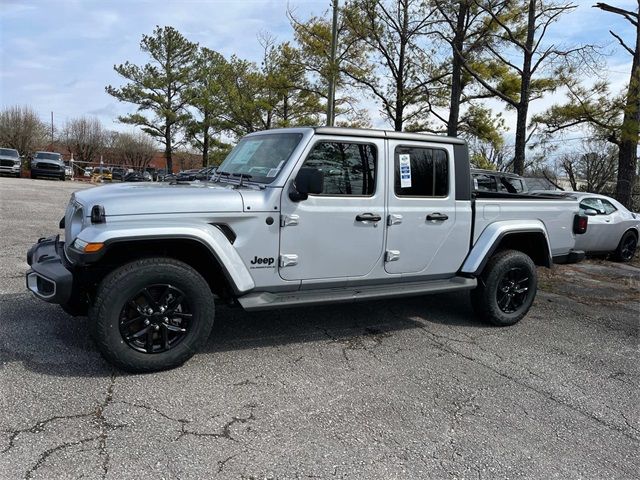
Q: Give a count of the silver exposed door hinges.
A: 4